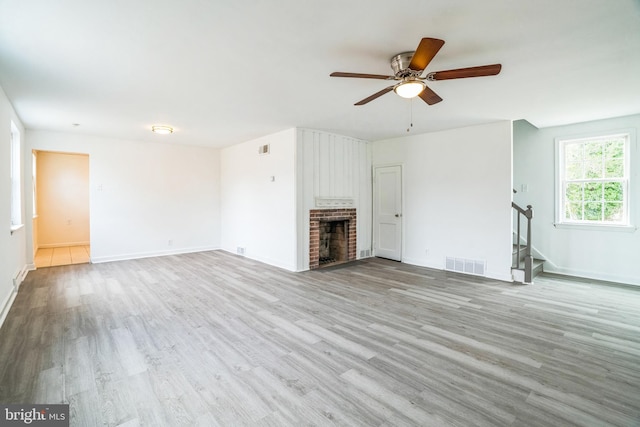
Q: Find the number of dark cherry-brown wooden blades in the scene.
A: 5